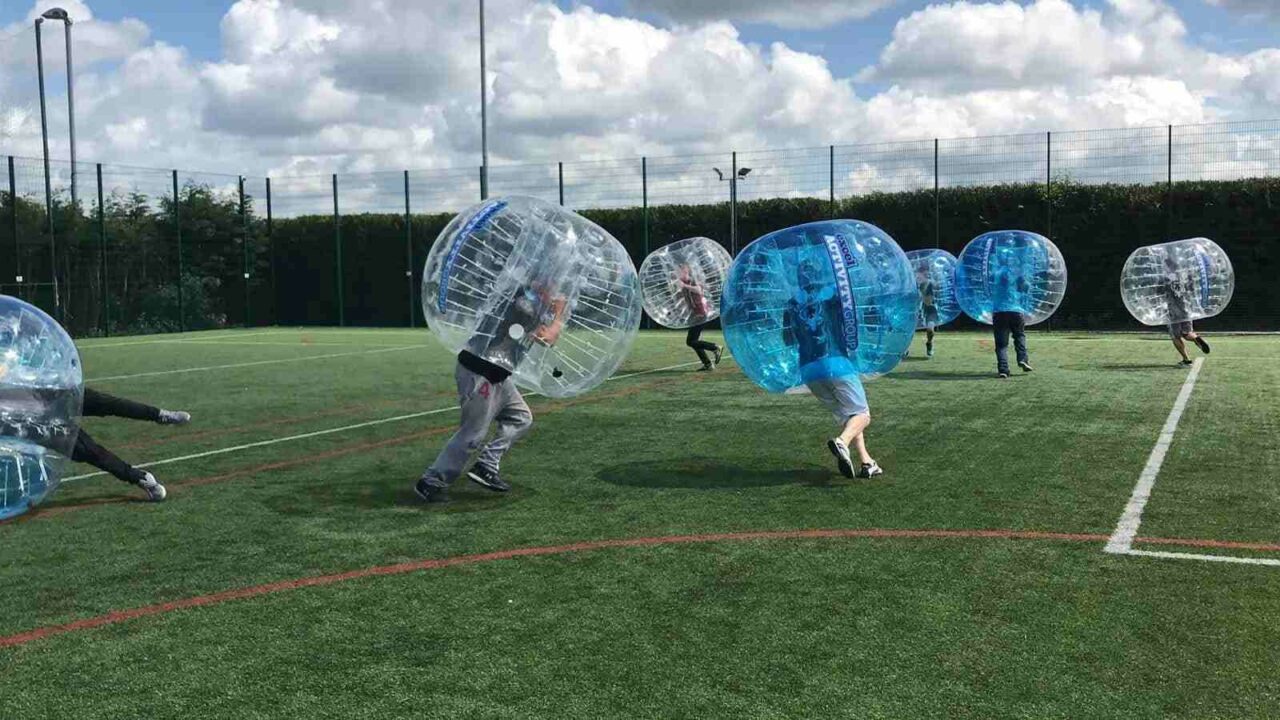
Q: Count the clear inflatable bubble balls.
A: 3